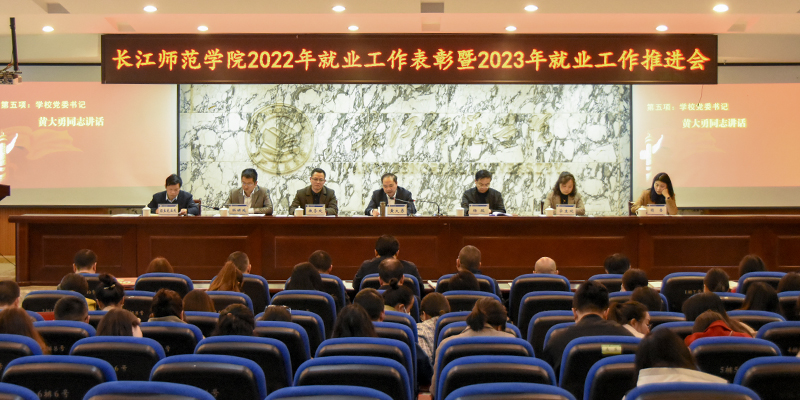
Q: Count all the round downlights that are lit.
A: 9